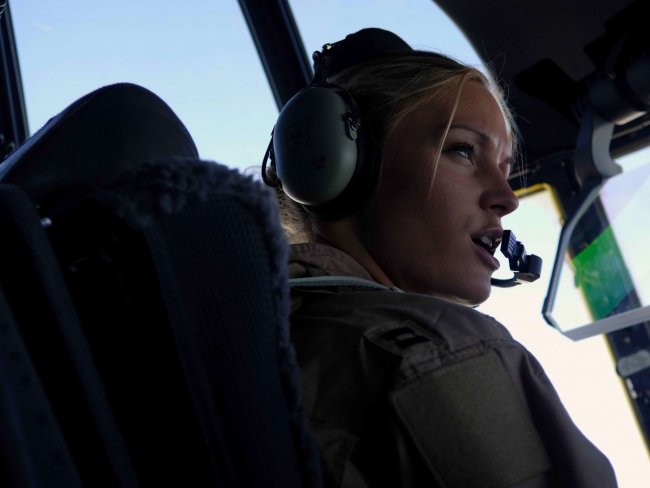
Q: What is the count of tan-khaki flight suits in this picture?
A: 1